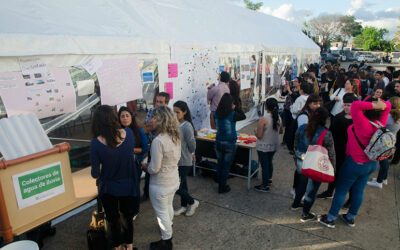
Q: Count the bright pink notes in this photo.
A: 2